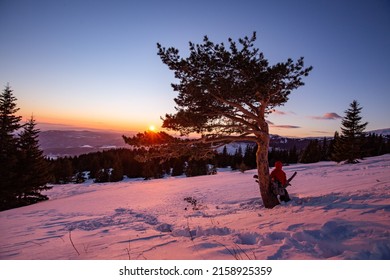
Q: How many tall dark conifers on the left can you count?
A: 2